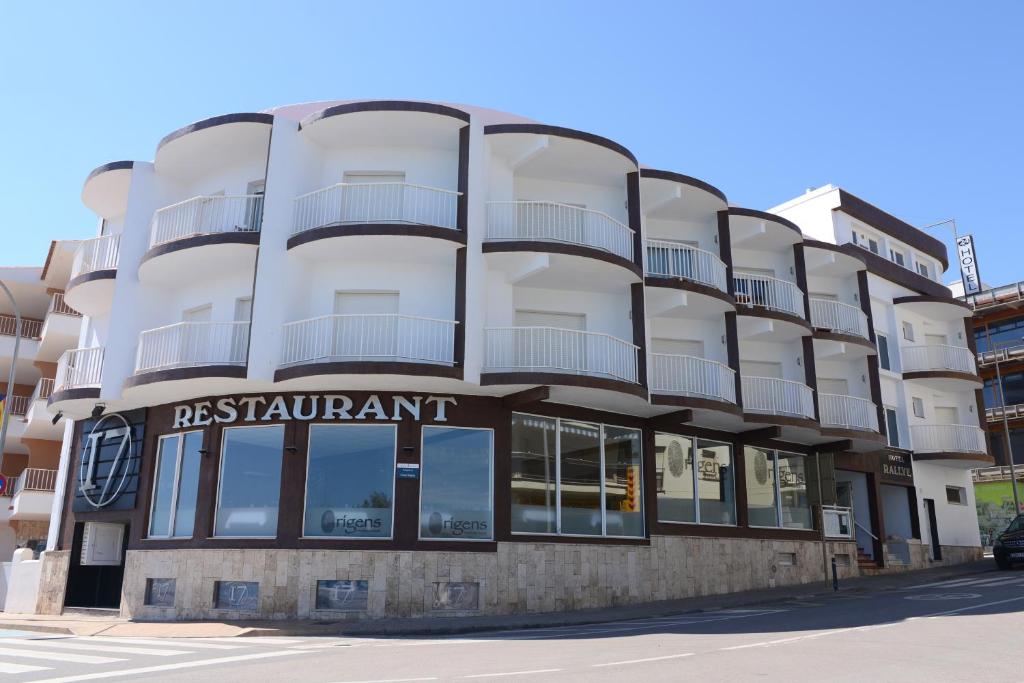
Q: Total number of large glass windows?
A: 7